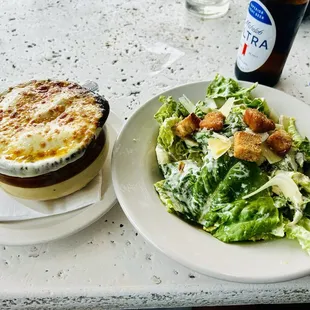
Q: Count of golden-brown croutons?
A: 5